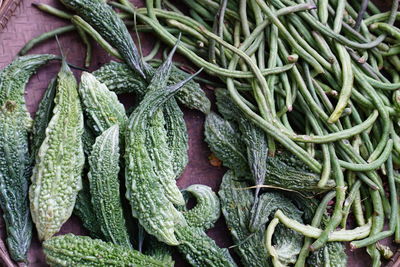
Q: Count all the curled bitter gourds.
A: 1